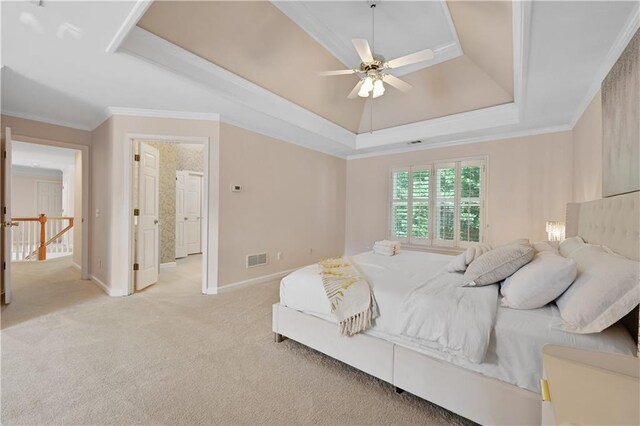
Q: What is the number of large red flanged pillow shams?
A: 0